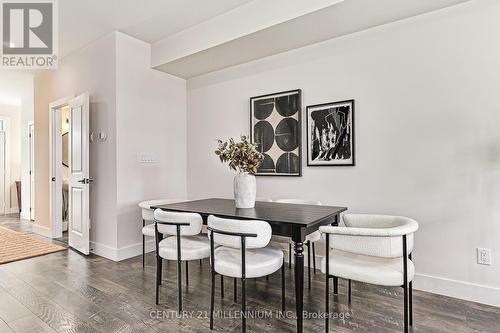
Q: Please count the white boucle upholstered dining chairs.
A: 6